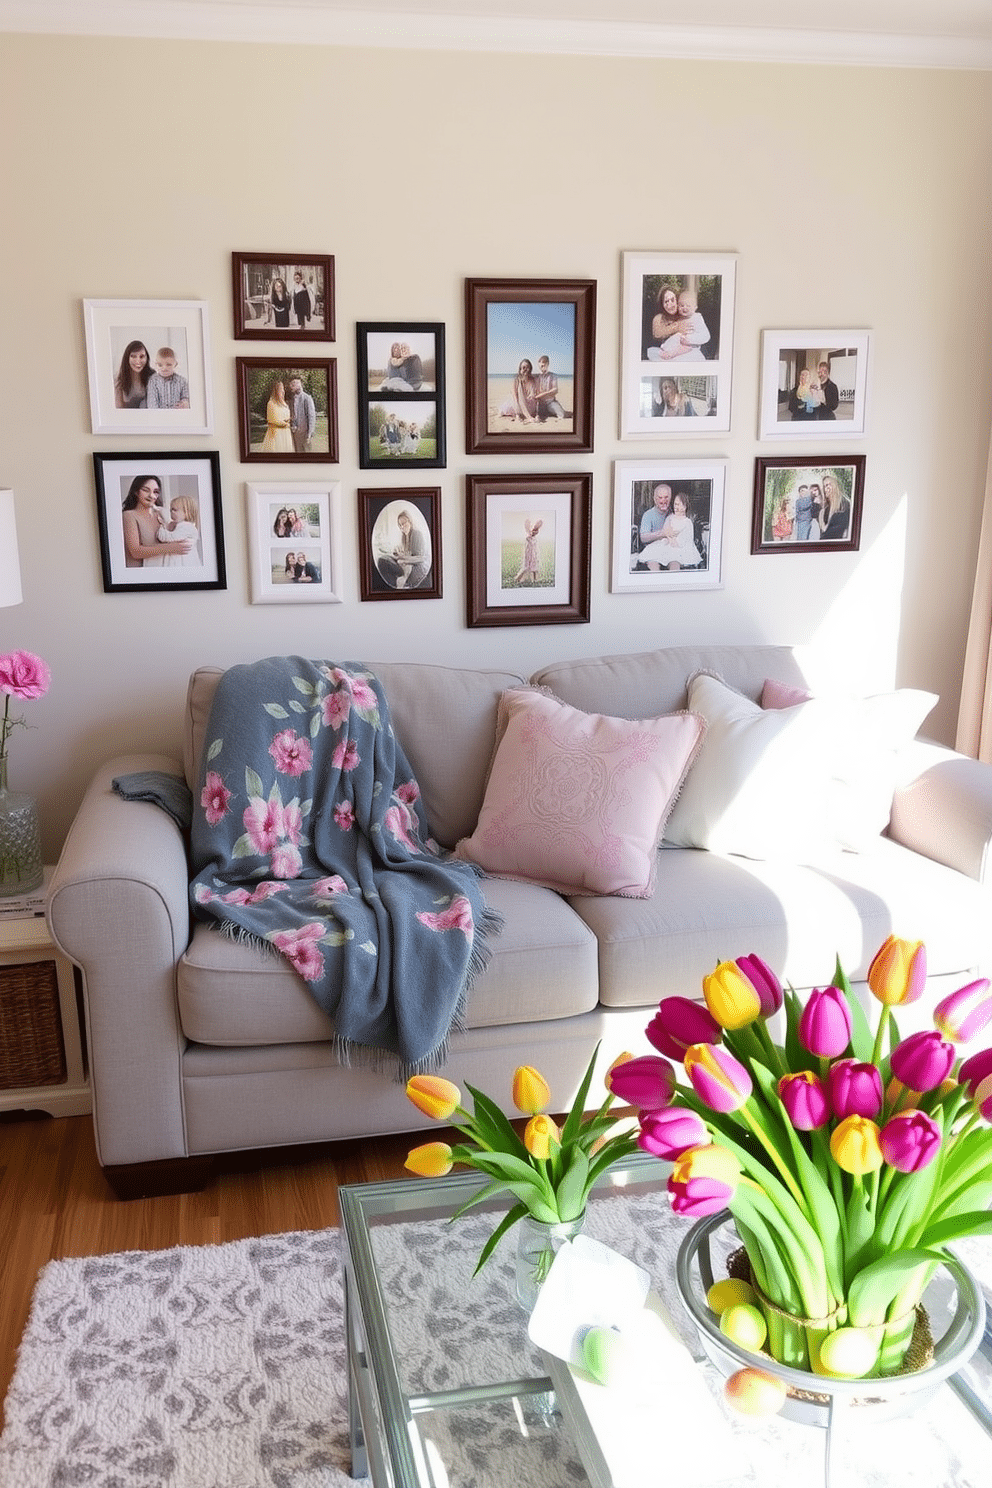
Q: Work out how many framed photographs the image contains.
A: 13